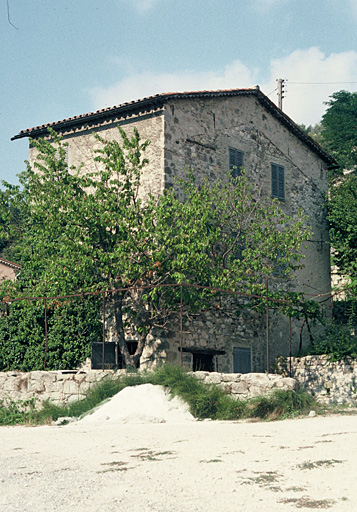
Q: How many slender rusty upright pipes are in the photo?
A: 5